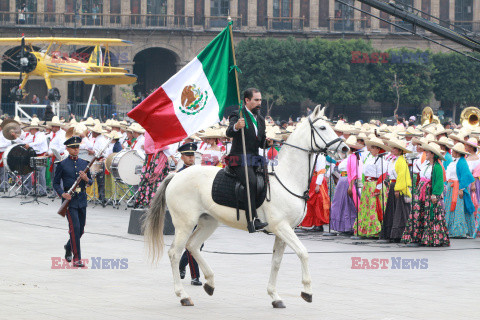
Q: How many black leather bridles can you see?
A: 1